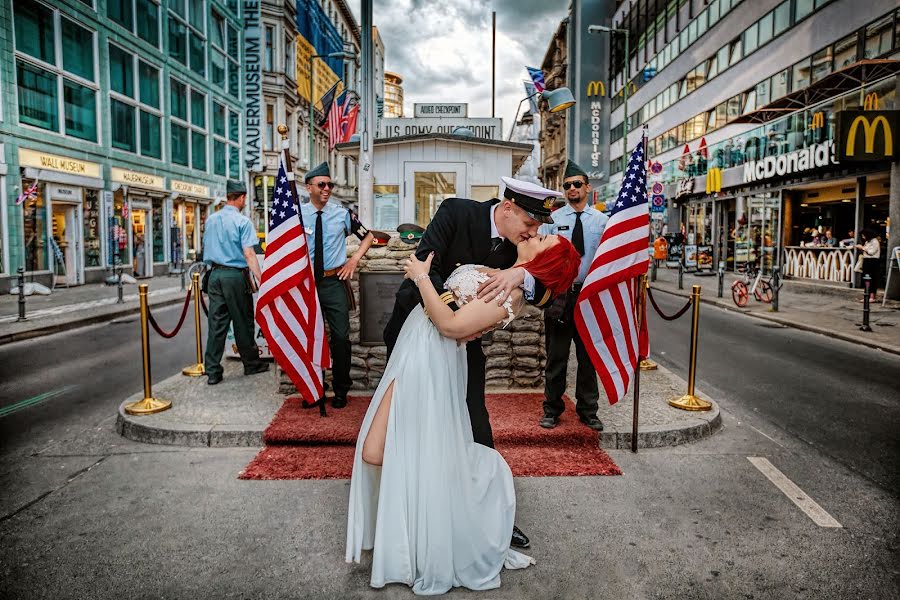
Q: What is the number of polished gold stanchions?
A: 4